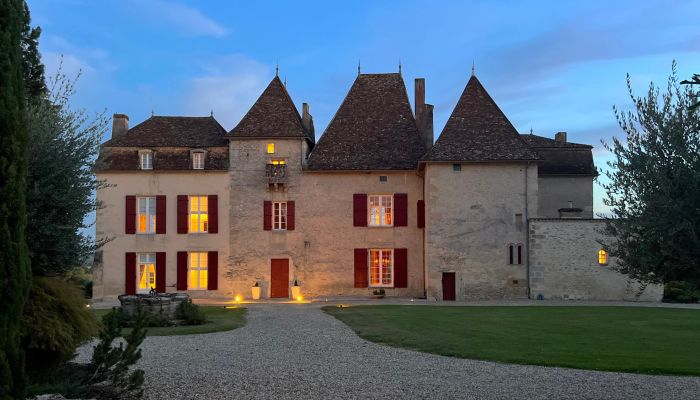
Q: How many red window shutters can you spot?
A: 15